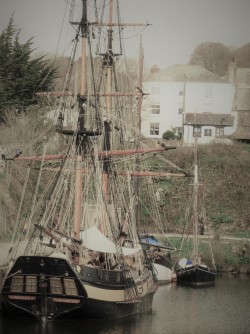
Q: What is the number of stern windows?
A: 4